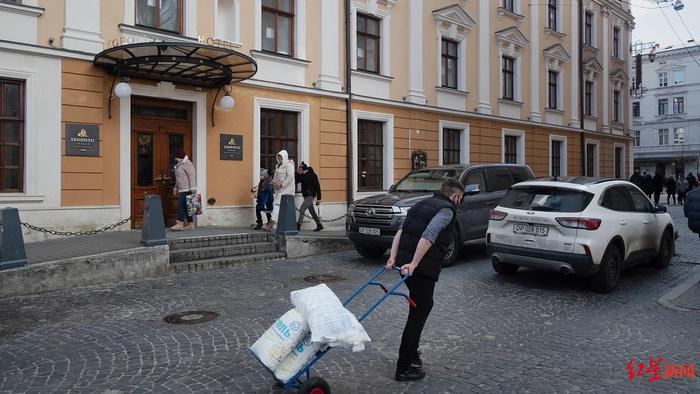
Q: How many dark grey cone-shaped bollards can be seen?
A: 3